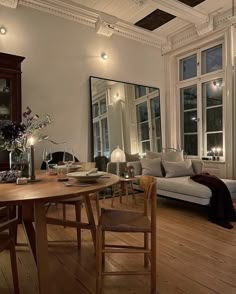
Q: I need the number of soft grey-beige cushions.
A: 4